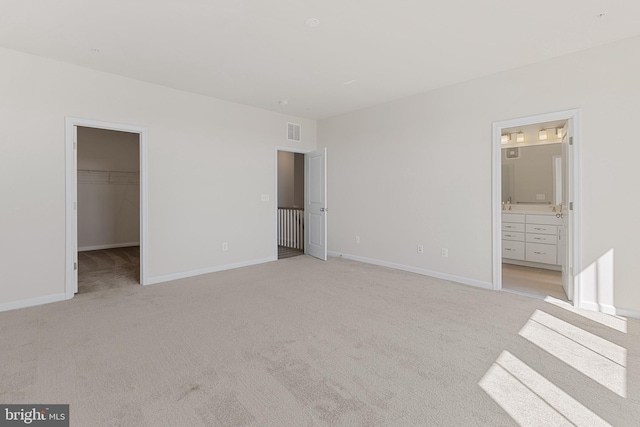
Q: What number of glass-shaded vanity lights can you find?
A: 4